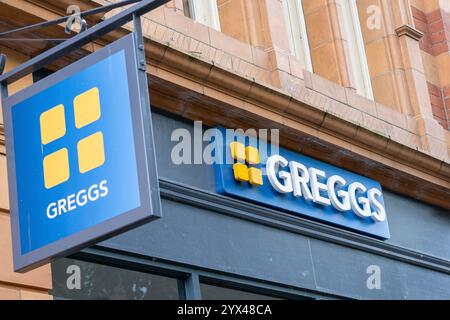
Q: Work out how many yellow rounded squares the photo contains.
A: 8